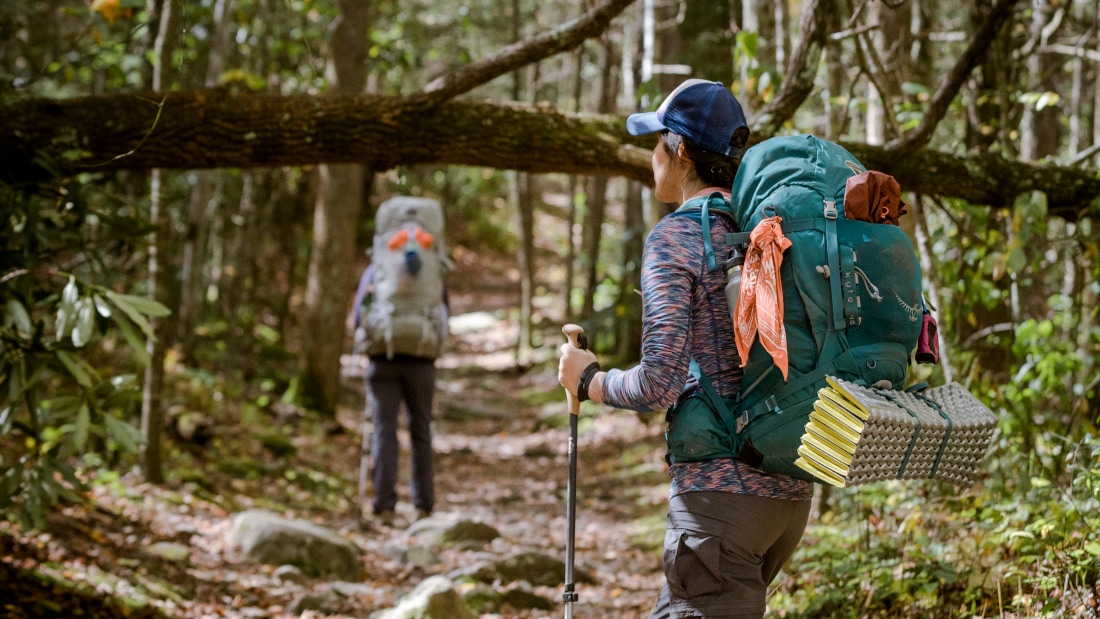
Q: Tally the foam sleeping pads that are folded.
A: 1